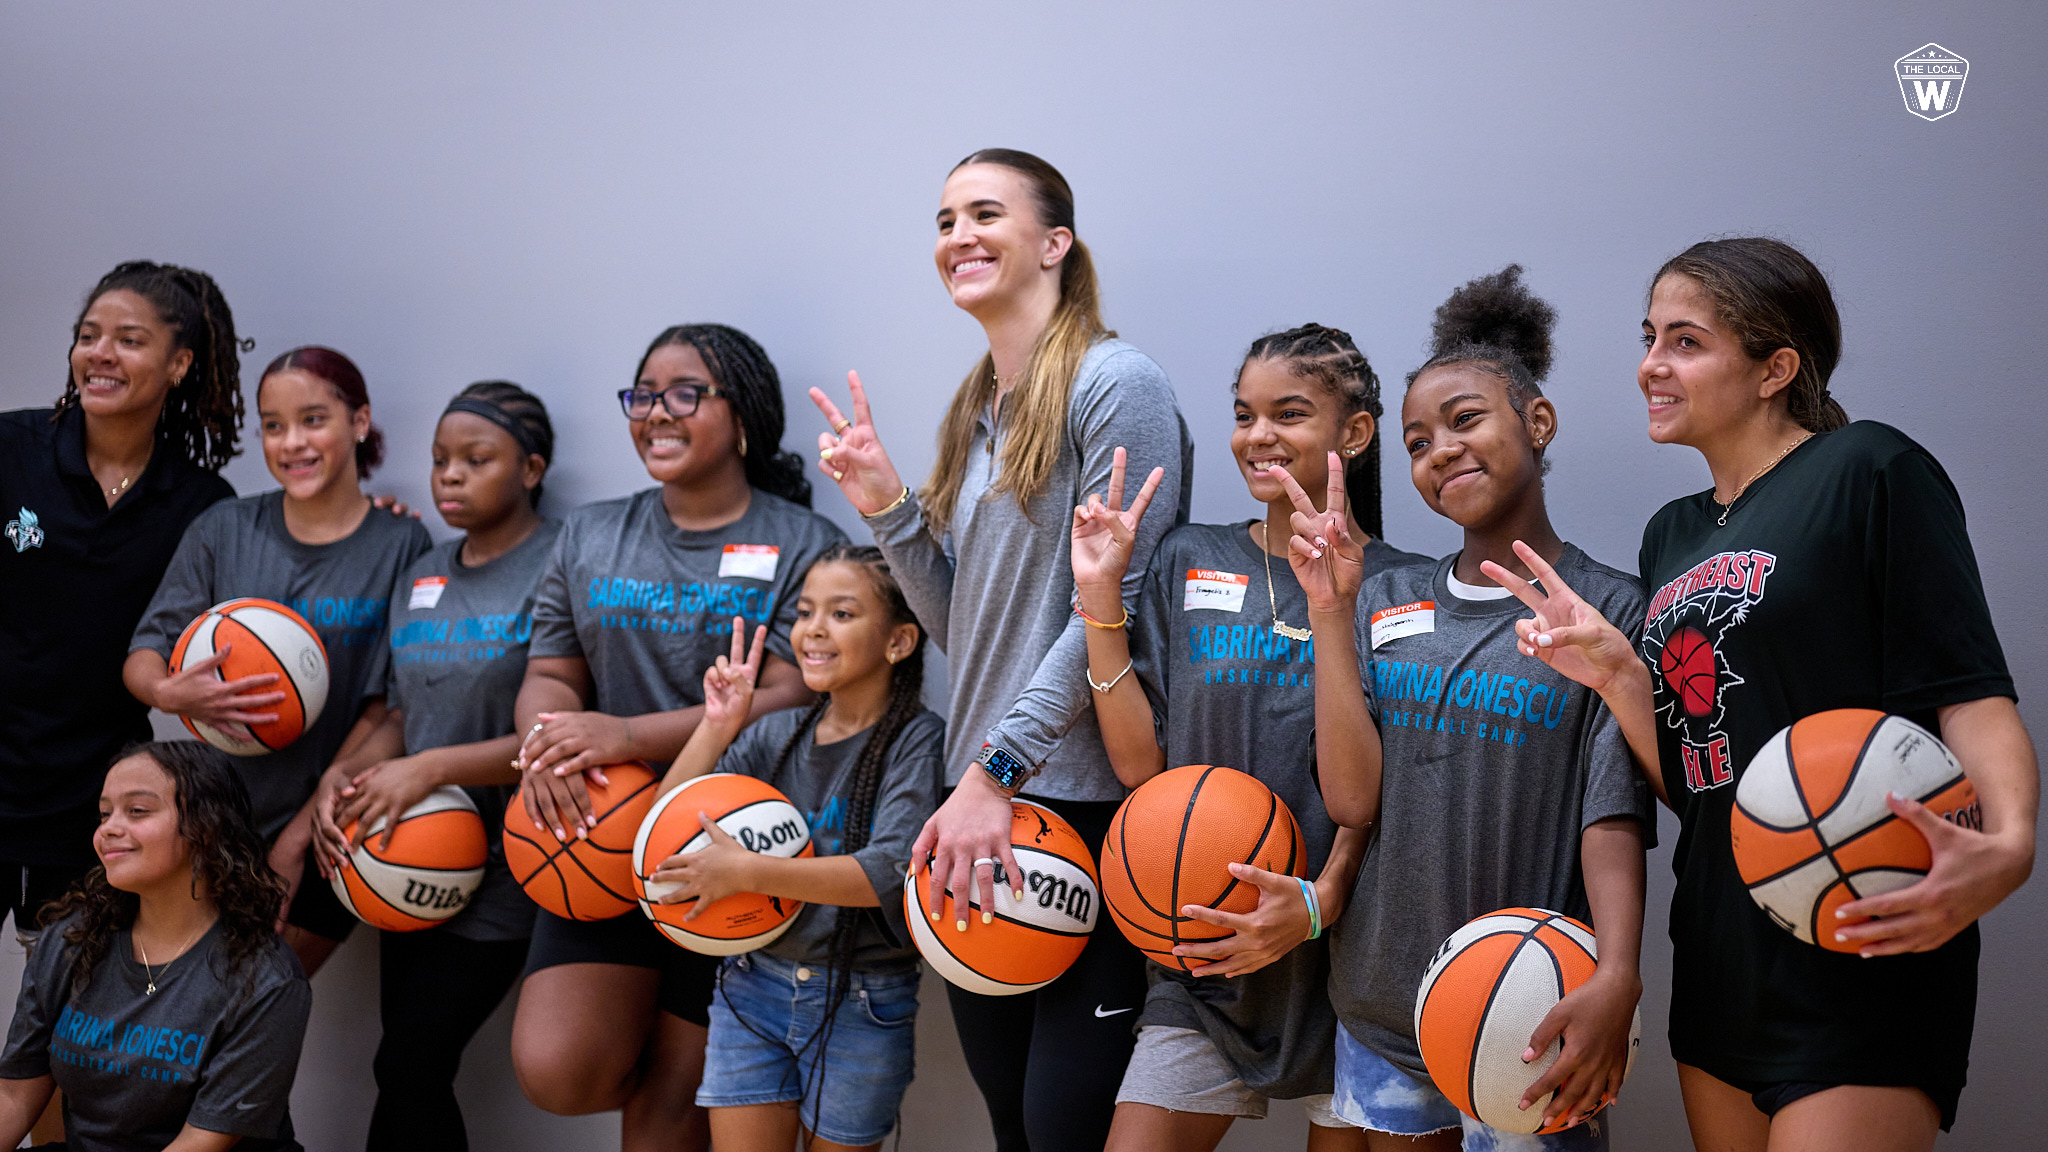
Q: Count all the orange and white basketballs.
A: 6